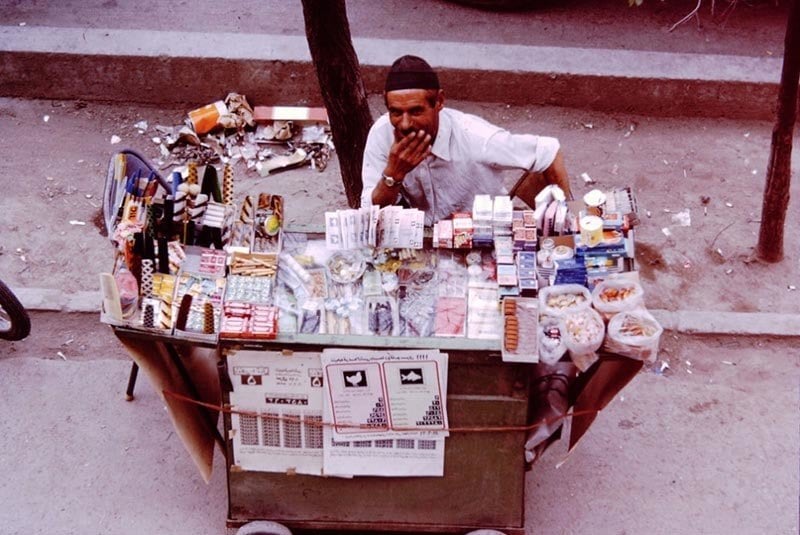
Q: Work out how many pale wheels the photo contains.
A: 2